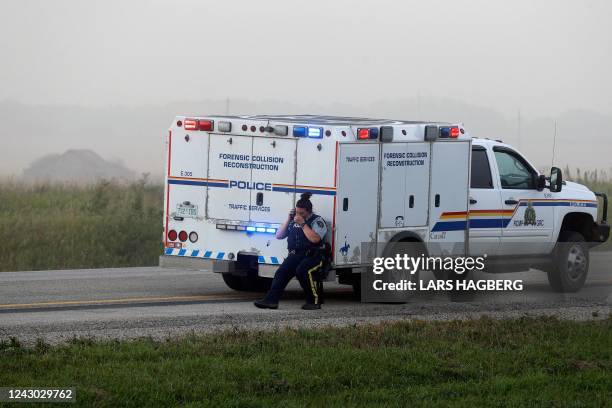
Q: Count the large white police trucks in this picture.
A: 1